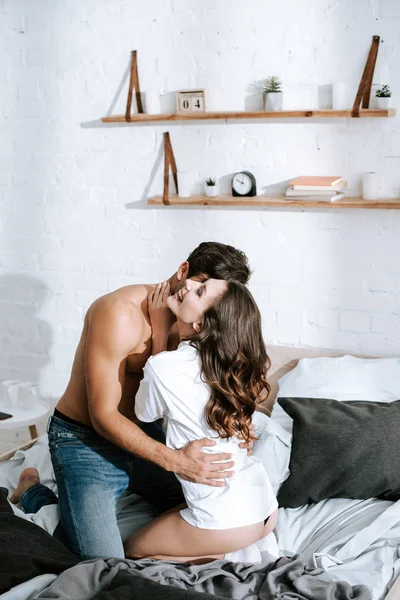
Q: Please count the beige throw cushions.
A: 0